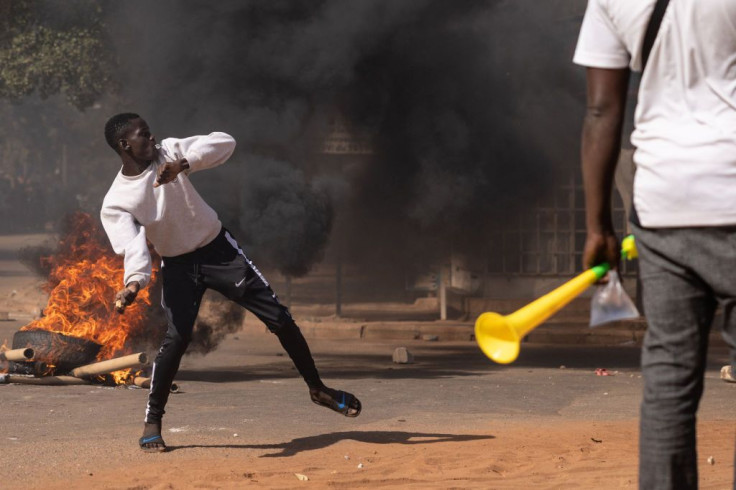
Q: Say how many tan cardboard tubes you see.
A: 4